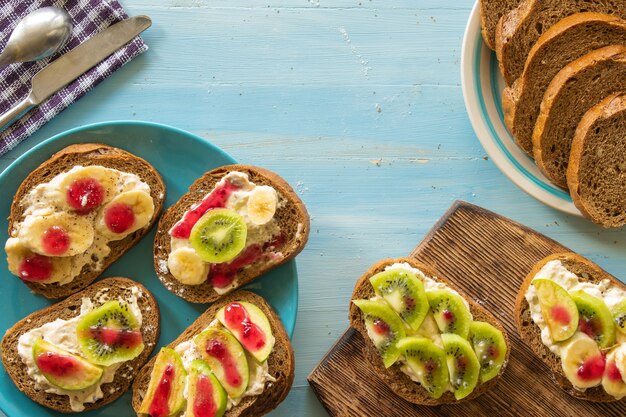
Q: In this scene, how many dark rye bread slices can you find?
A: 11